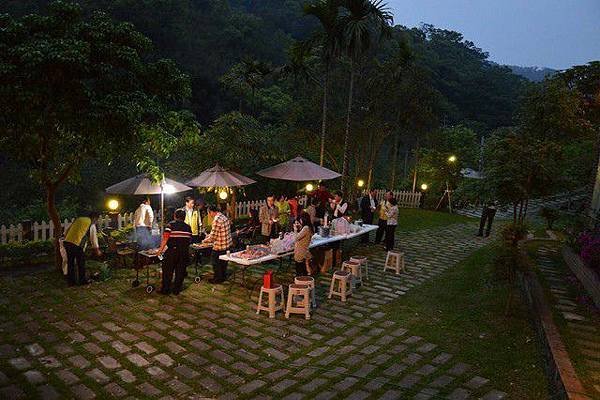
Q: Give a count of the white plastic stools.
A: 7